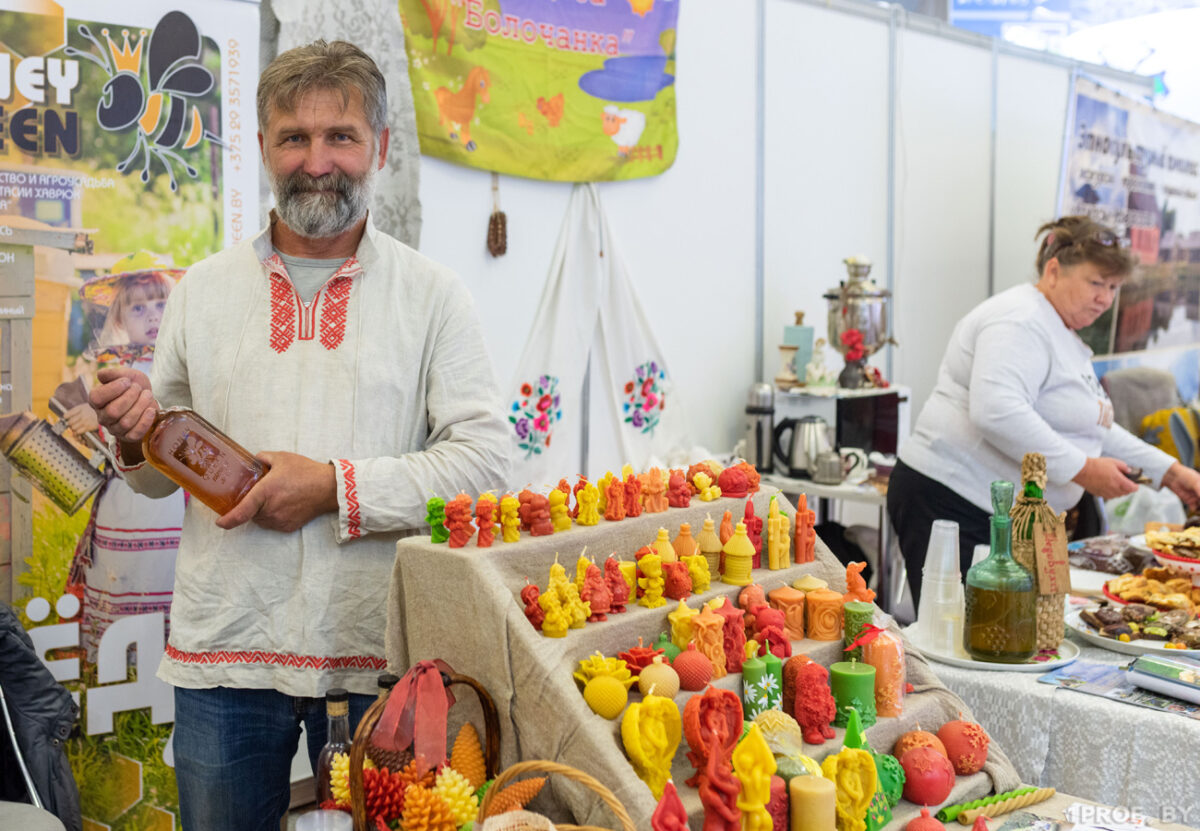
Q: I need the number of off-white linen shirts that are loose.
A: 1